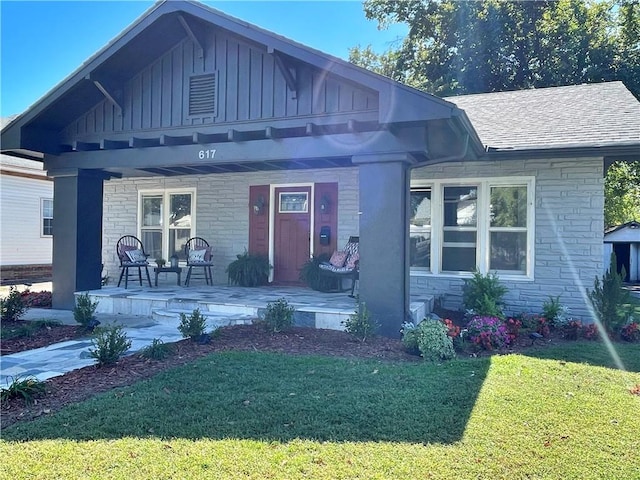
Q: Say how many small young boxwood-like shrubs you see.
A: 6